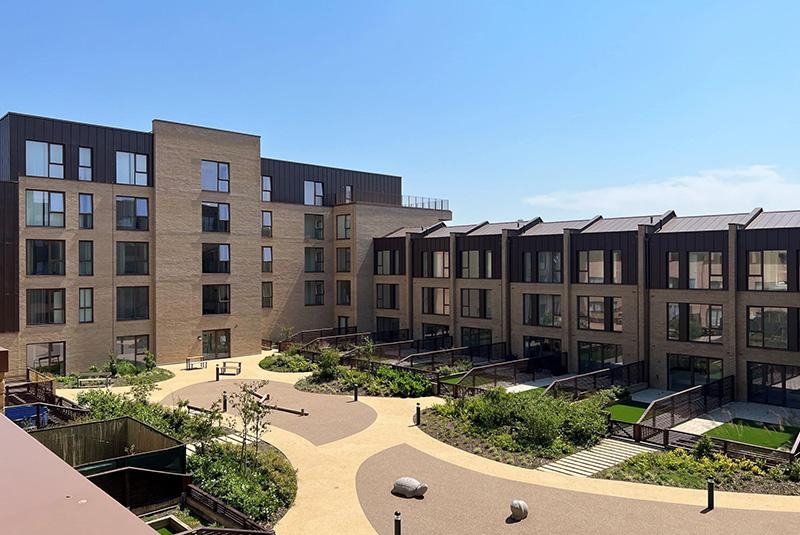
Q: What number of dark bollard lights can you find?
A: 6